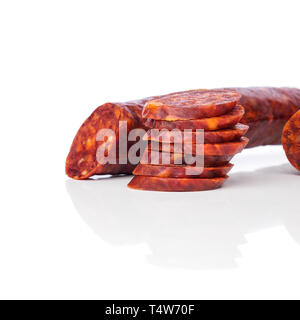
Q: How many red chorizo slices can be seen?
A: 7